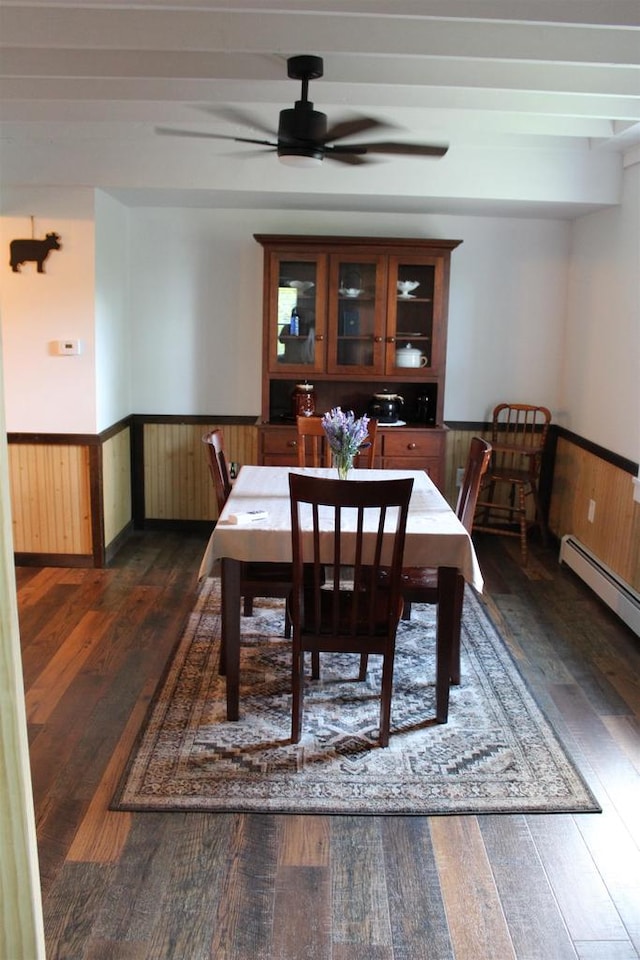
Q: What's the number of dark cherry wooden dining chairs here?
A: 4